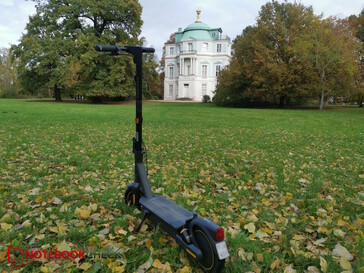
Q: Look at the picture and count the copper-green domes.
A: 1